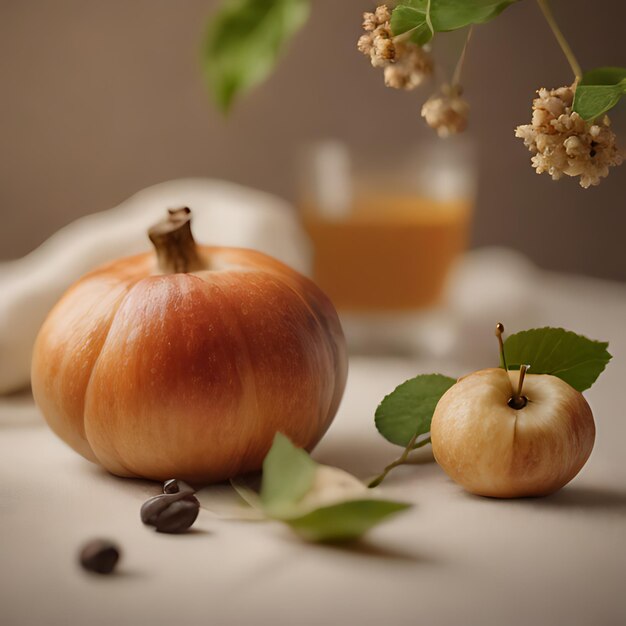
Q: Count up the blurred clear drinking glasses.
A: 1